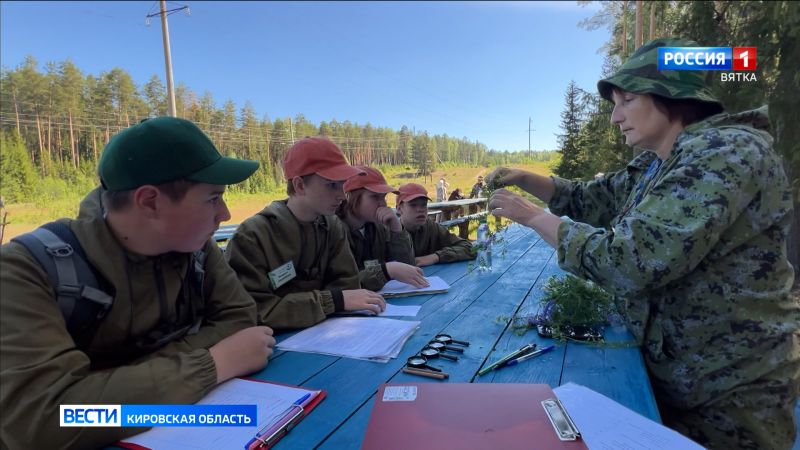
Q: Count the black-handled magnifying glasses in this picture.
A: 4